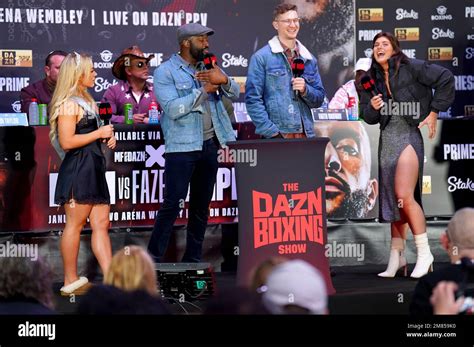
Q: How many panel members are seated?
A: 3